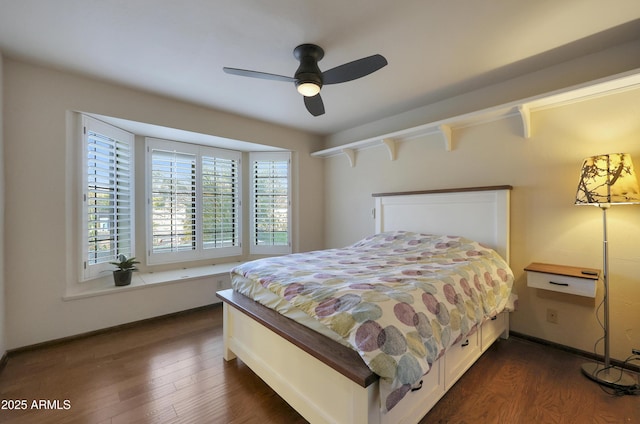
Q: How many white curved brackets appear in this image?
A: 4